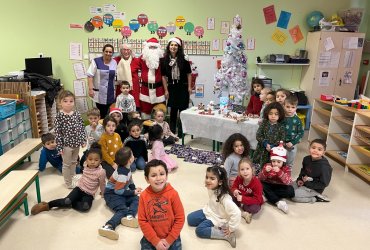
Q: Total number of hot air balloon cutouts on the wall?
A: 13